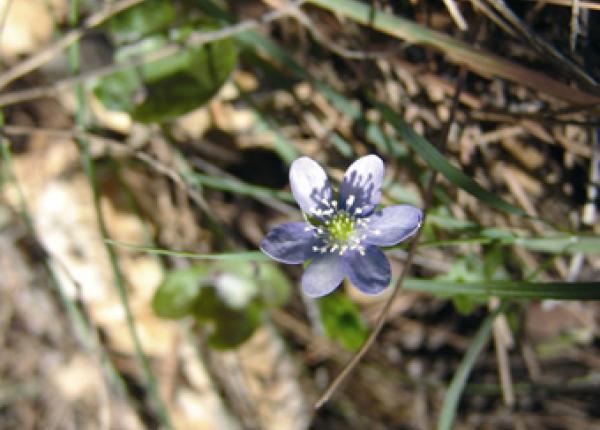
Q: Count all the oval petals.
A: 6